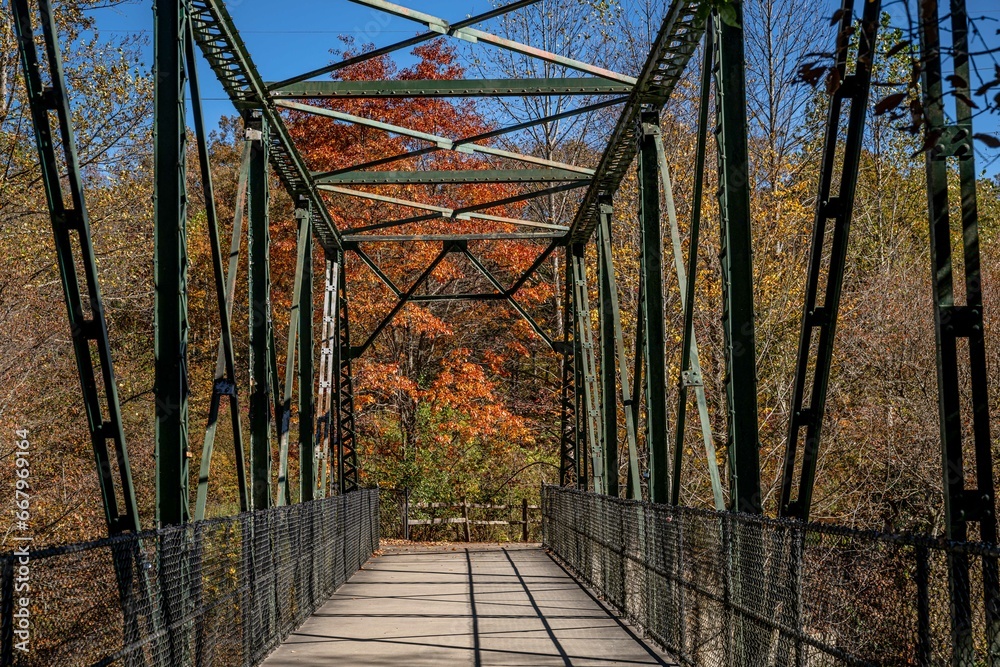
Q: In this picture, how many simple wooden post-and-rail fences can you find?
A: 1